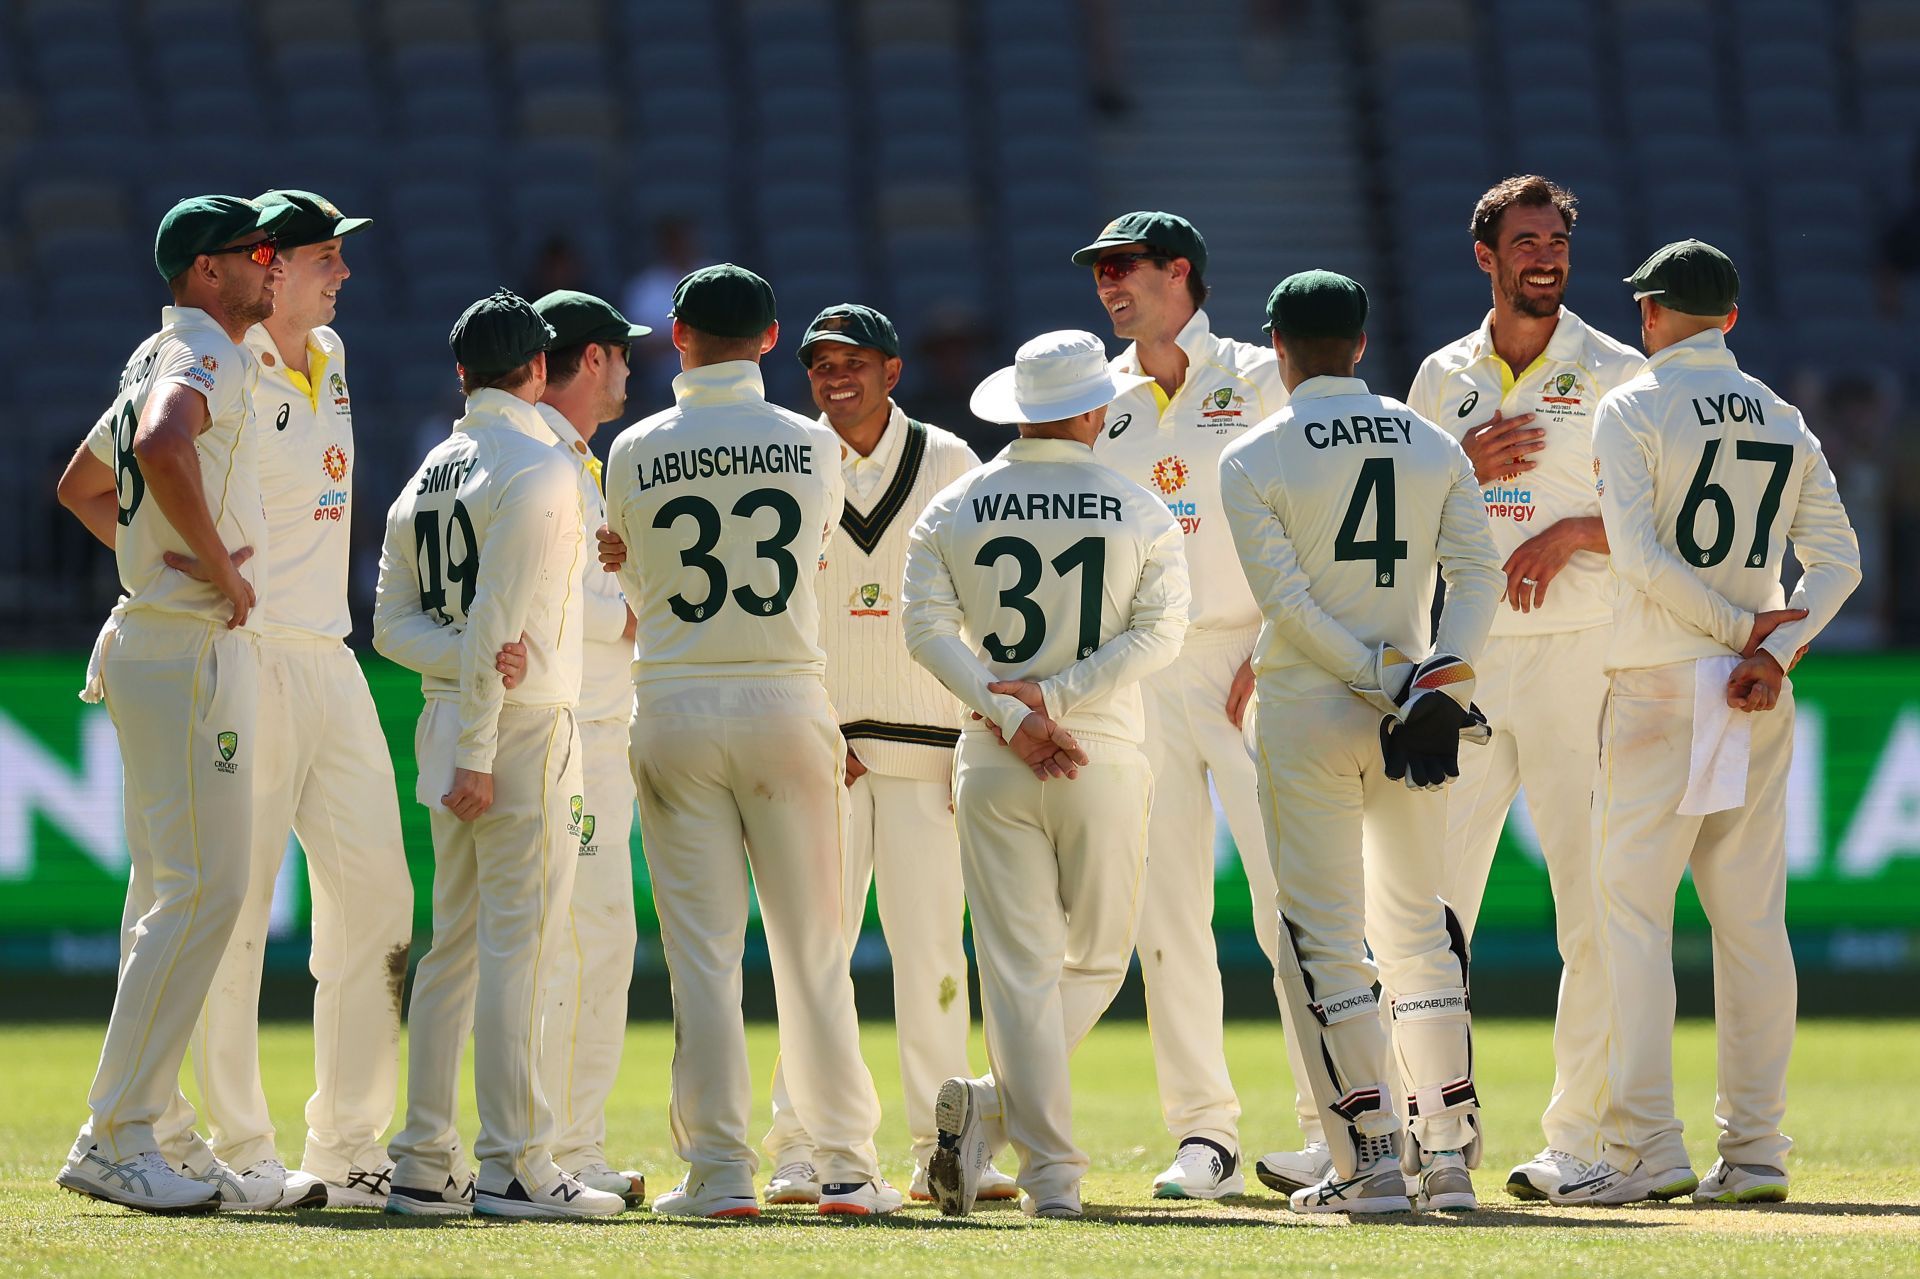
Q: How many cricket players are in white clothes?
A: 11